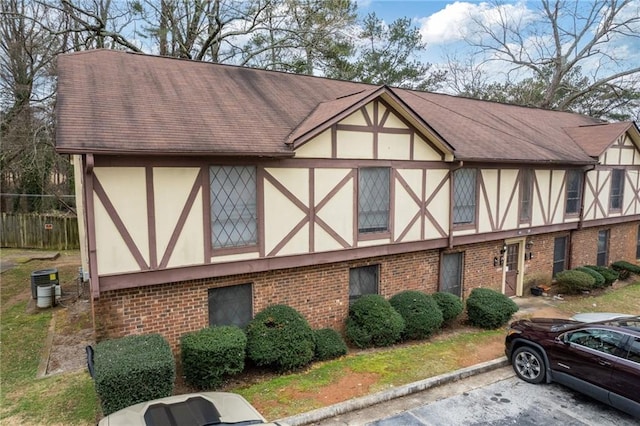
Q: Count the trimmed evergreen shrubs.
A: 12